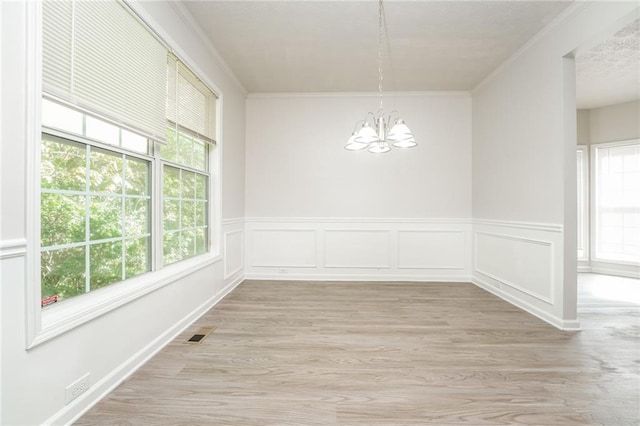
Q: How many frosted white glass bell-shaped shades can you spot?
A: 5